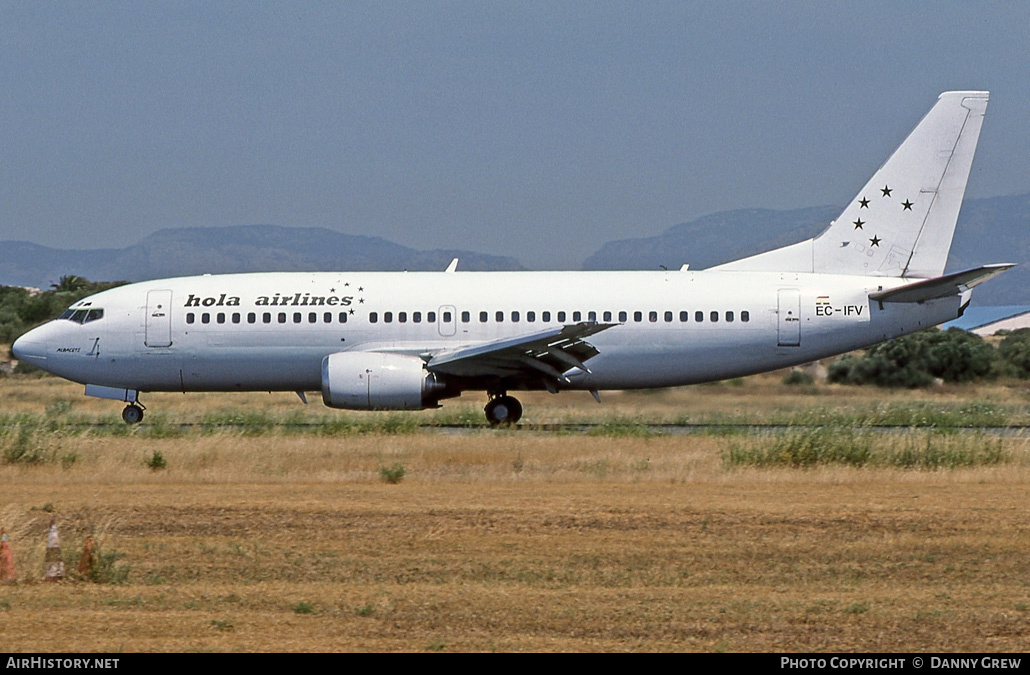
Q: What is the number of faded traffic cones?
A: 3